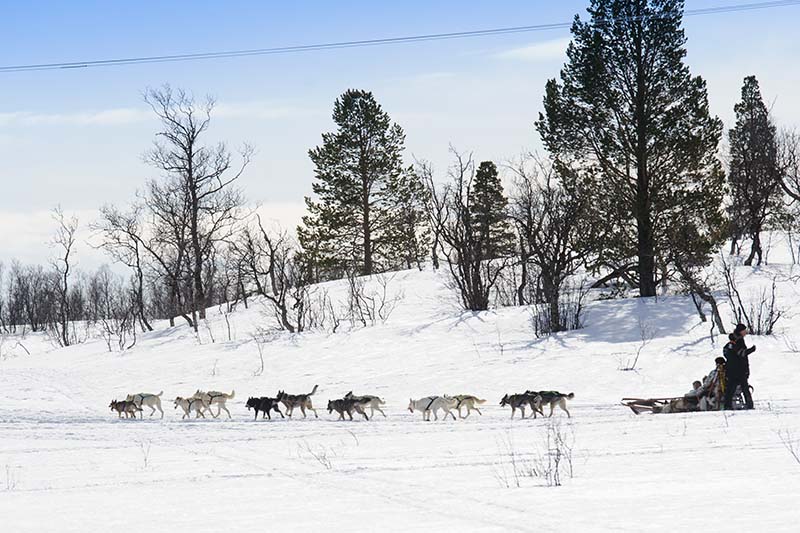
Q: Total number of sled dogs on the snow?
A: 12